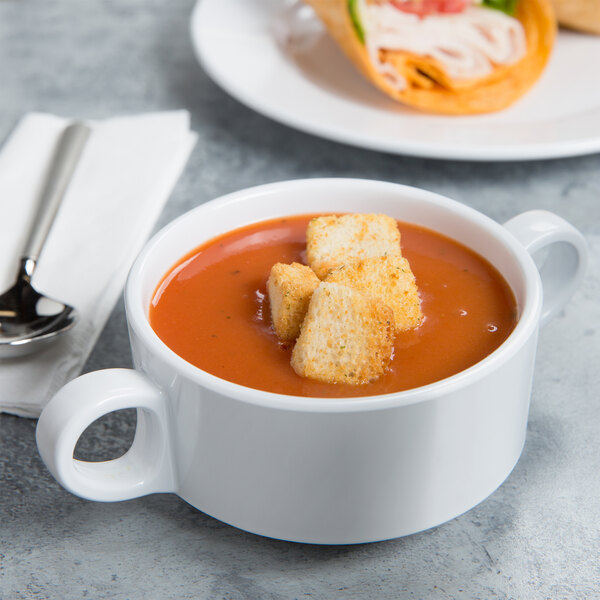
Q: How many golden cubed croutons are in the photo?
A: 4